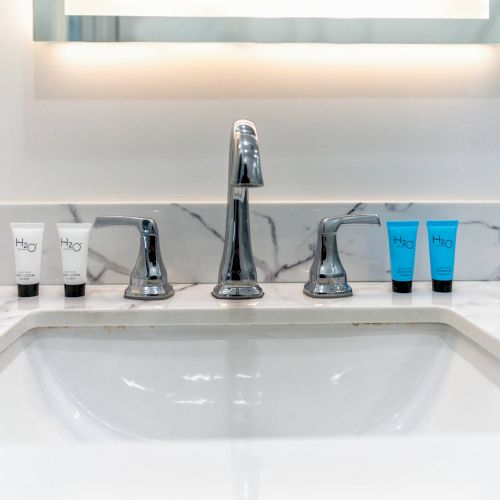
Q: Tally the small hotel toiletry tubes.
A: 4